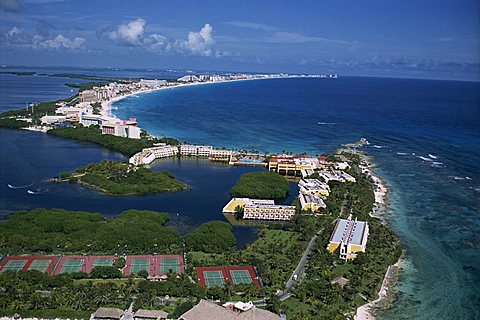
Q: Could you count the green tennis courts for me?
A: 8